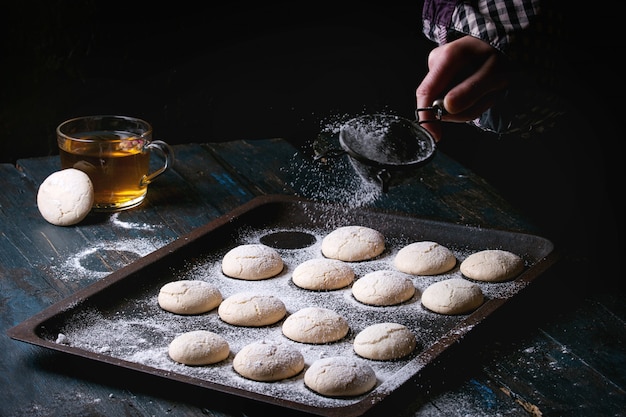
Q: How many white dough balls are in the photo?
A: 15